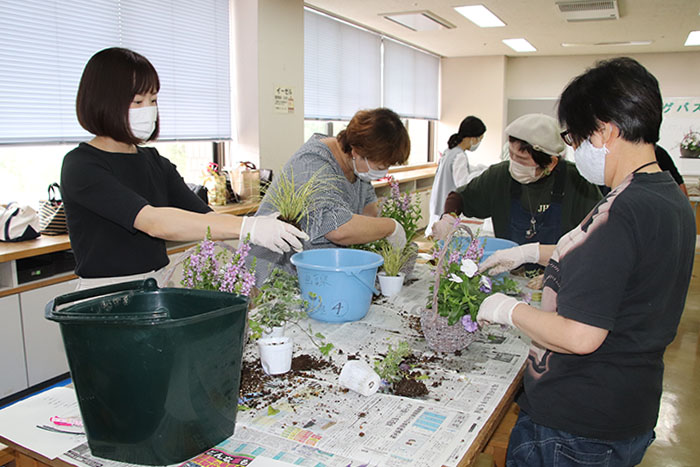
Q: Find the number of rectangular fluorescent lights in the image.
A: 3